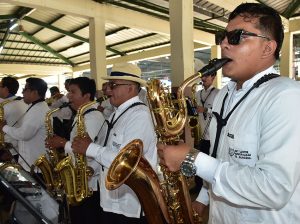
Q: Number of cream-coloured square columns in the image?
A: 4